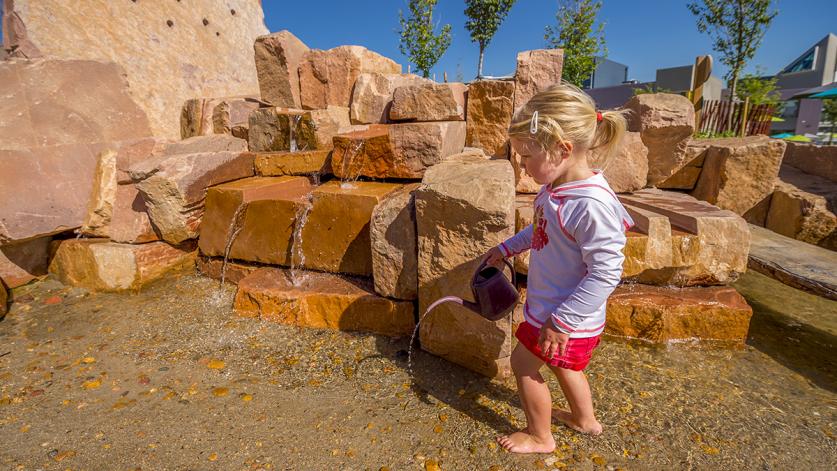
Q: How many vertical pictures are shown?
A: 0